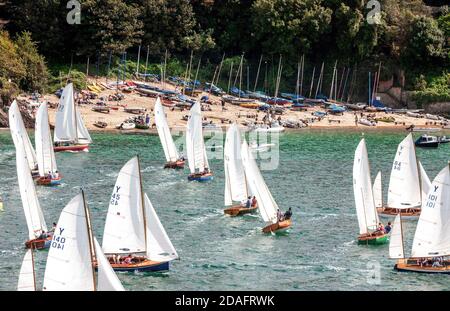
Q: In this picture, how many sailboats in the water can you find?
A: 13